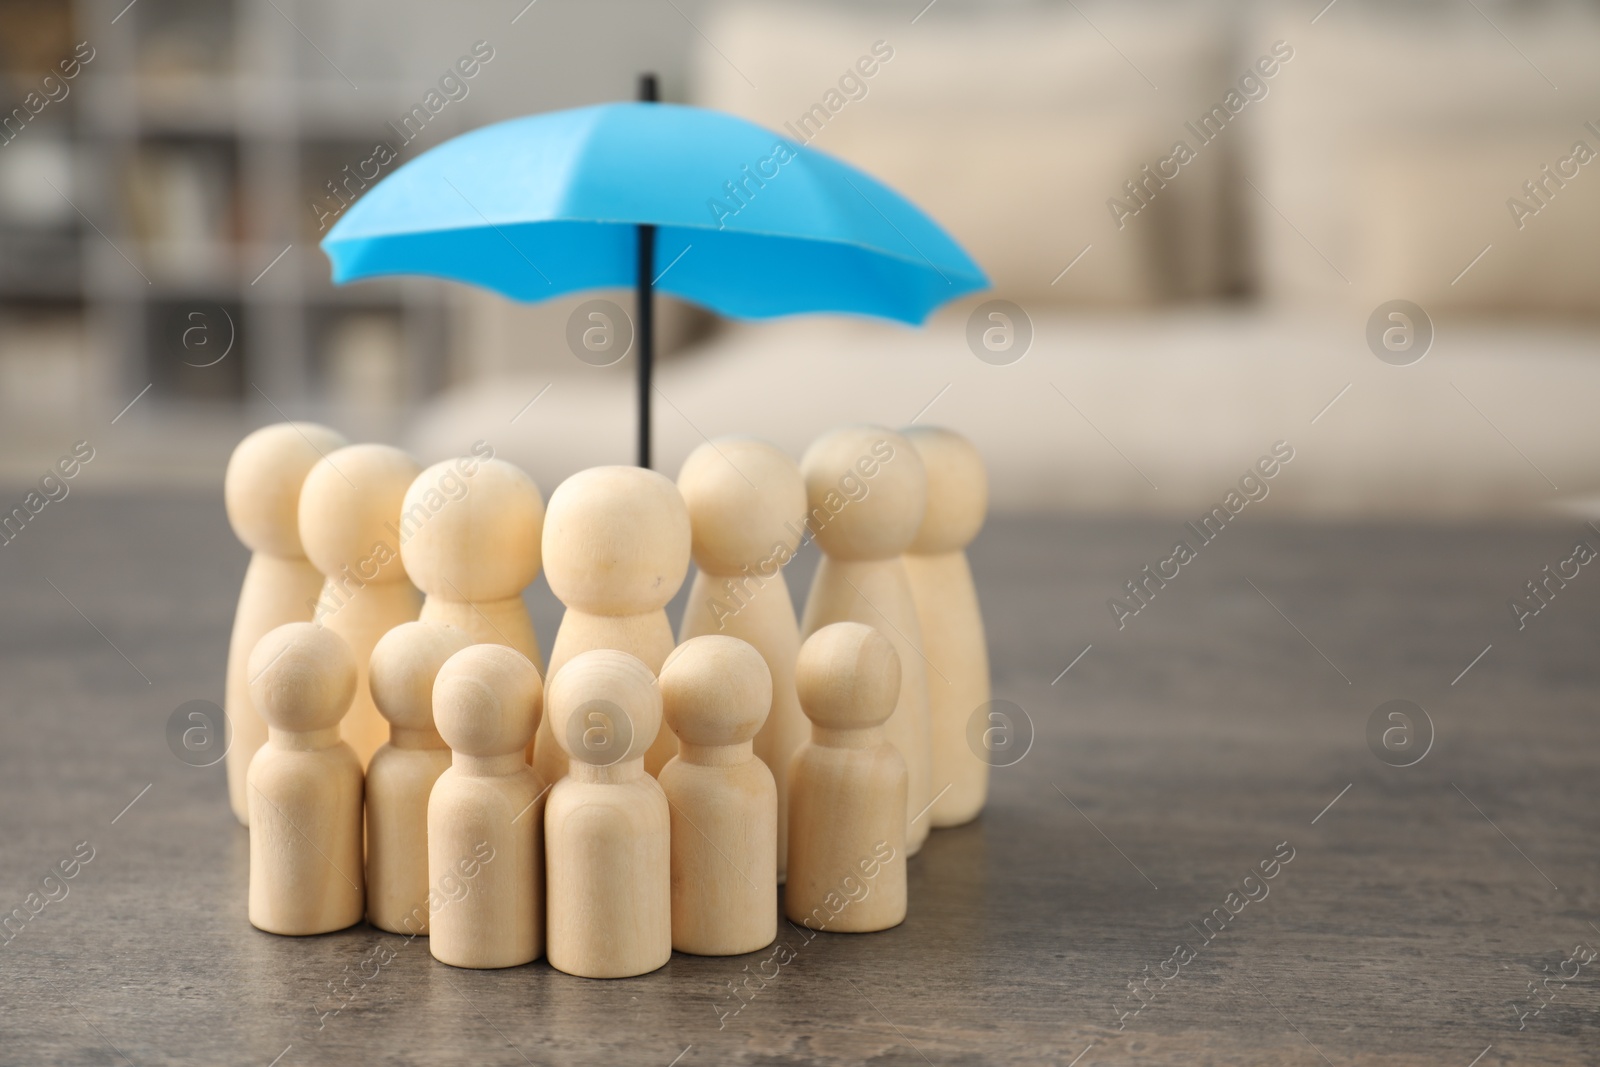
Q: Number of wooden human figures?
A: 13